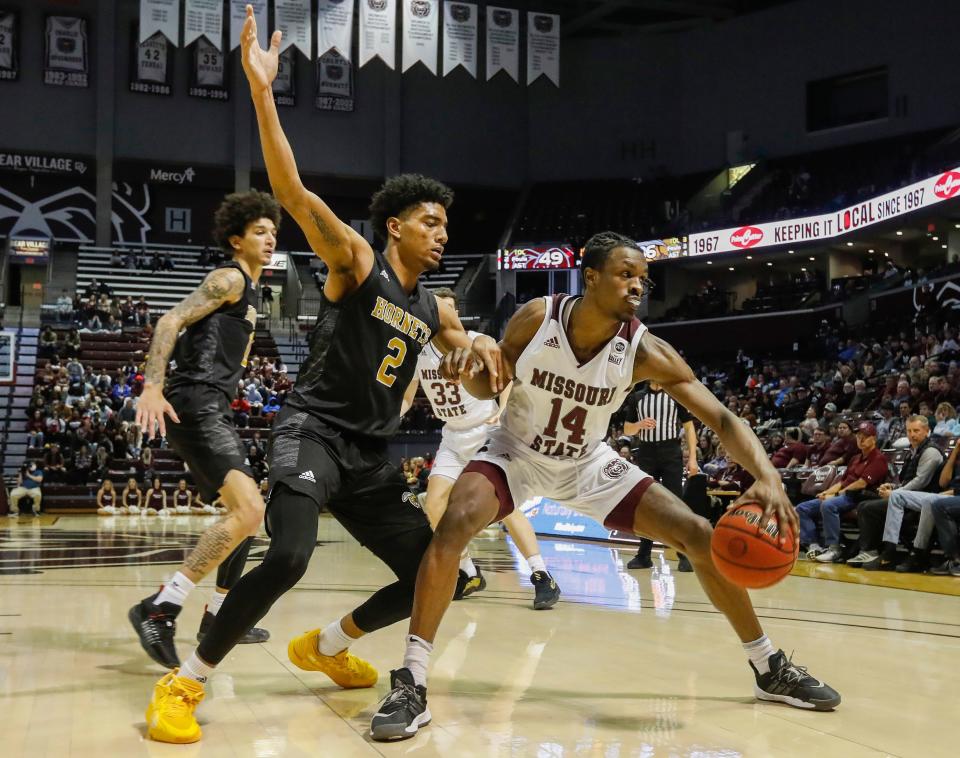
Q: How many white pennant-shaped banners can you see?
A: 10